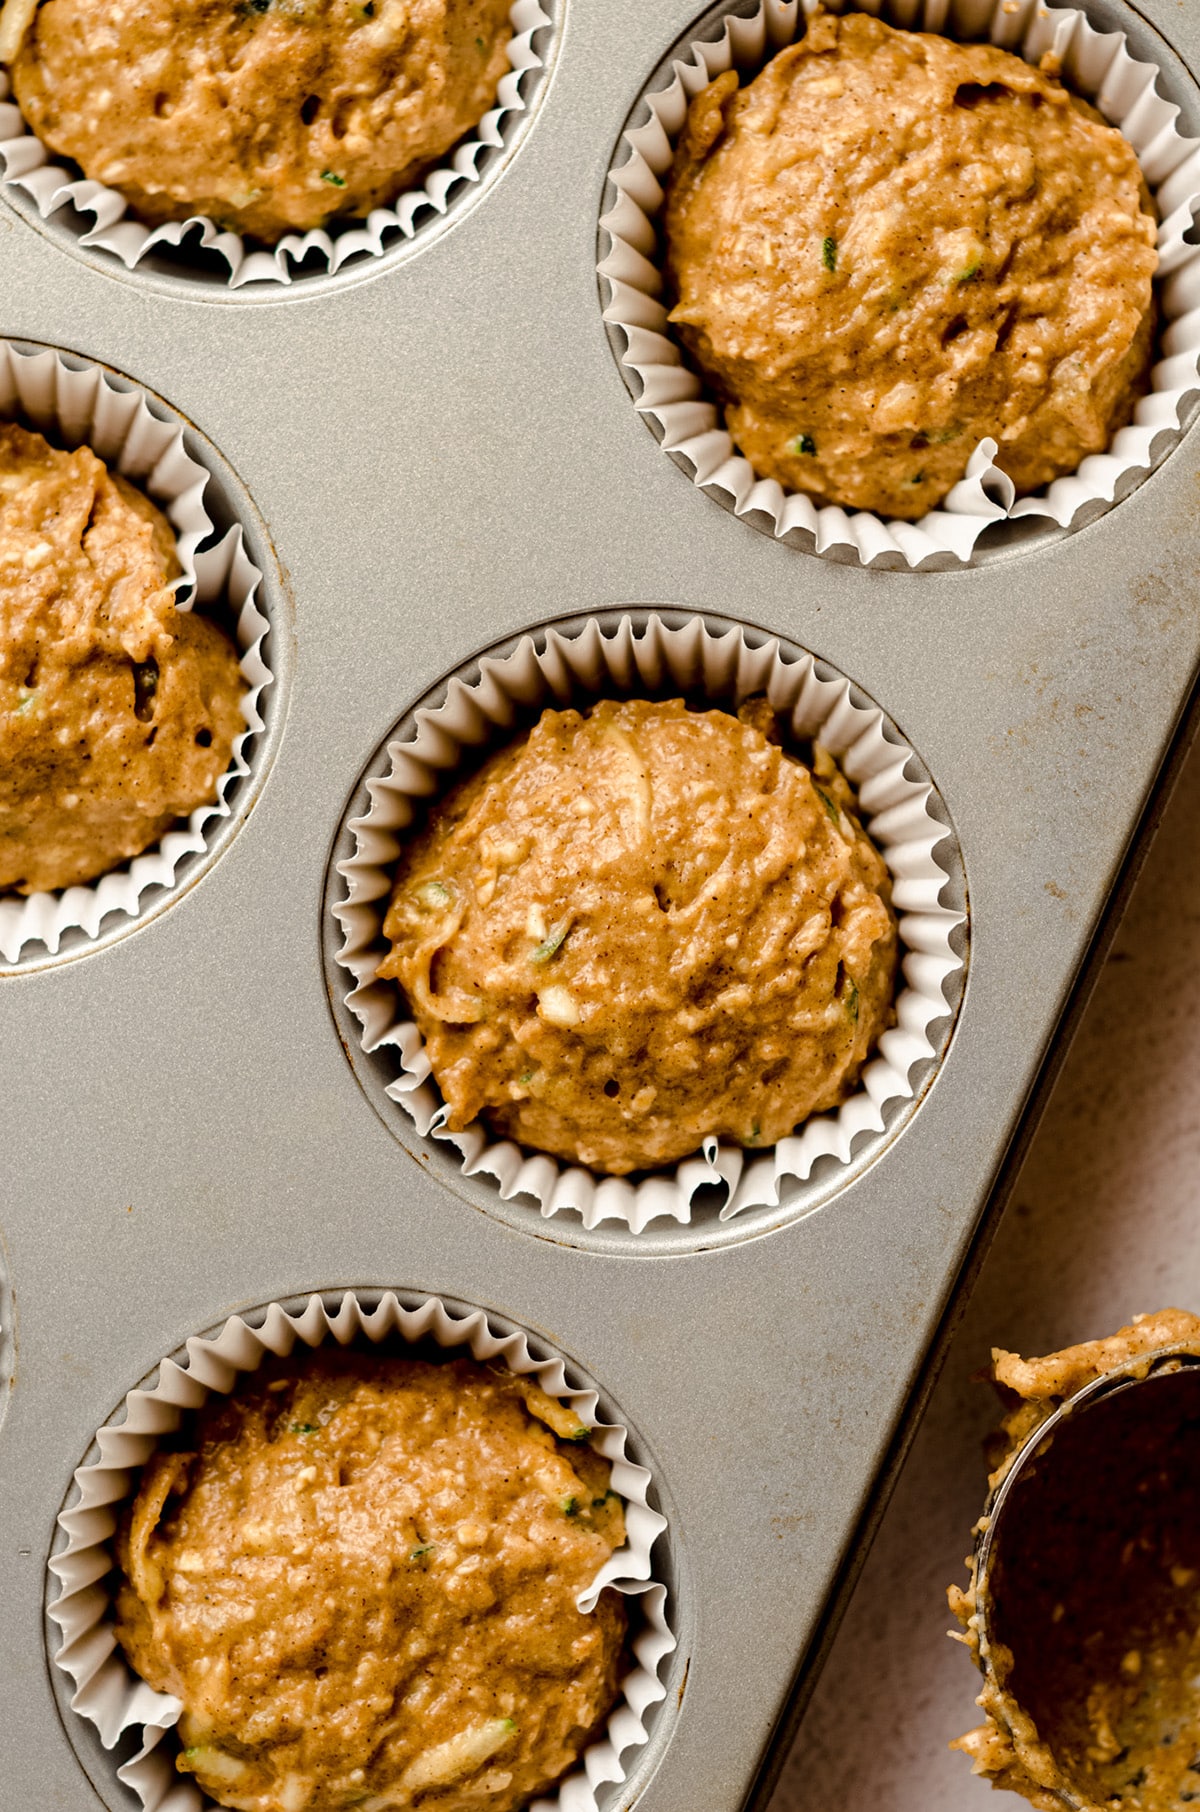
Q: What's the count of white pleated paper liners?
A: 5